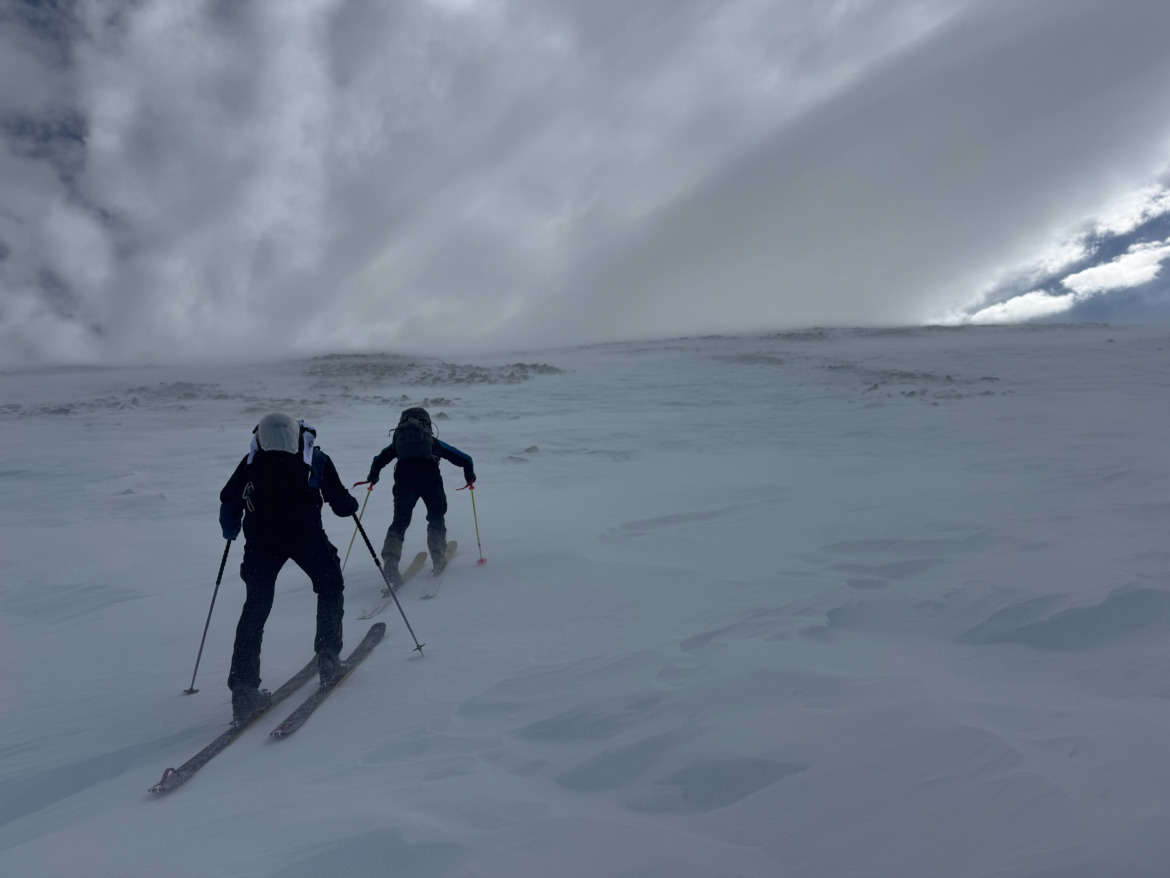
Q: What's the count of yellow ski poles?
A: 2